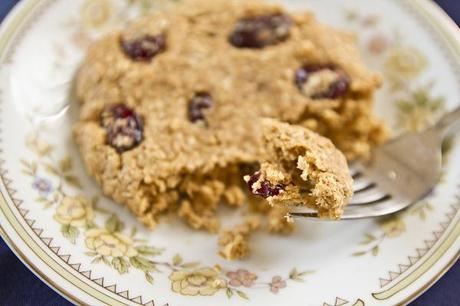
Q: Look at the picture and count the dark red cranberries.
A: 6